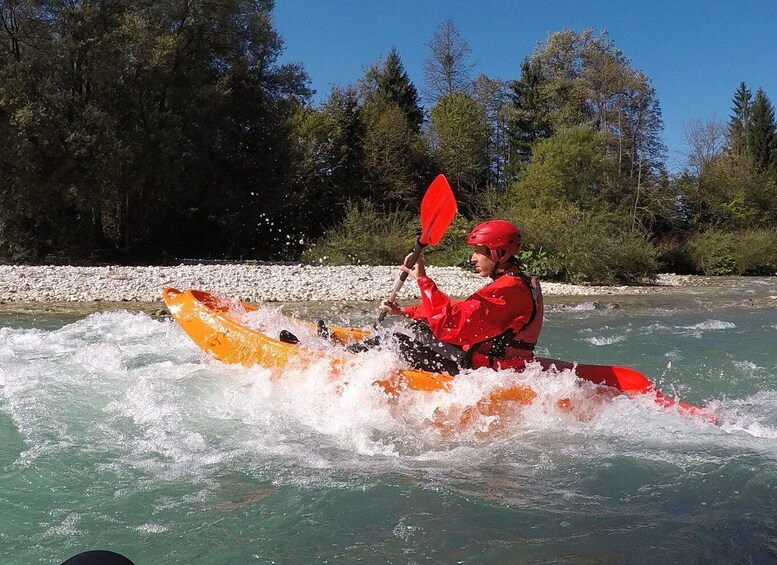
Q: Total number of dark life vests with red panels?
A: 1